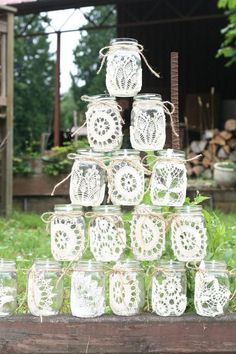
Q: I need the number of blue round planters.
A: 0